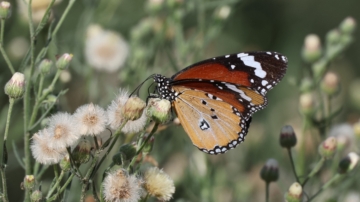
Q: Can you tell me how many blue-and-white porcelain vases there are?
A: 0